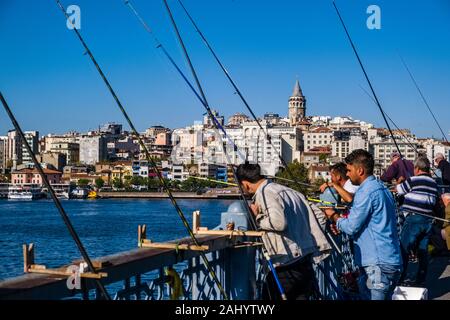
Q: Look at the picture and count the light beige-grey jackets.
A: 1